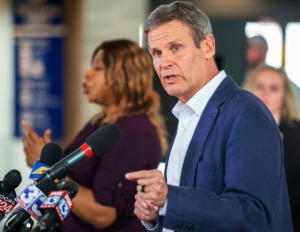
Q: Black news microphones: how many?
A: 4